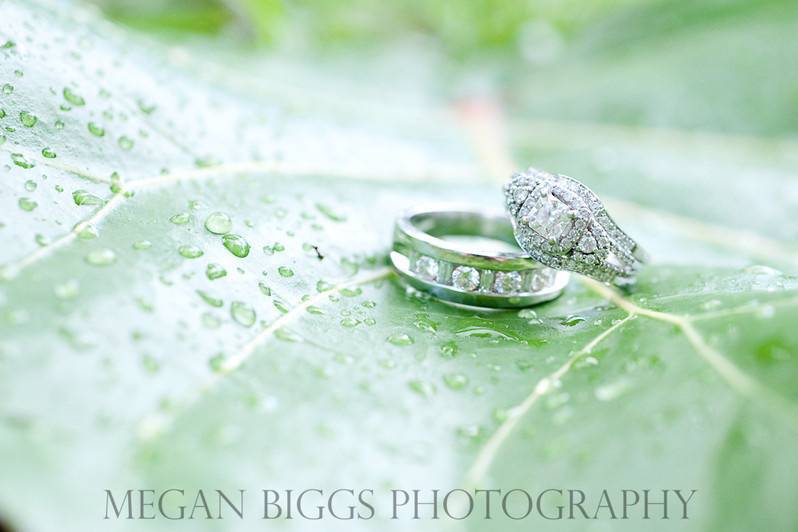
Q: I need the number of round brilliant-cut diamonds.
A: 4